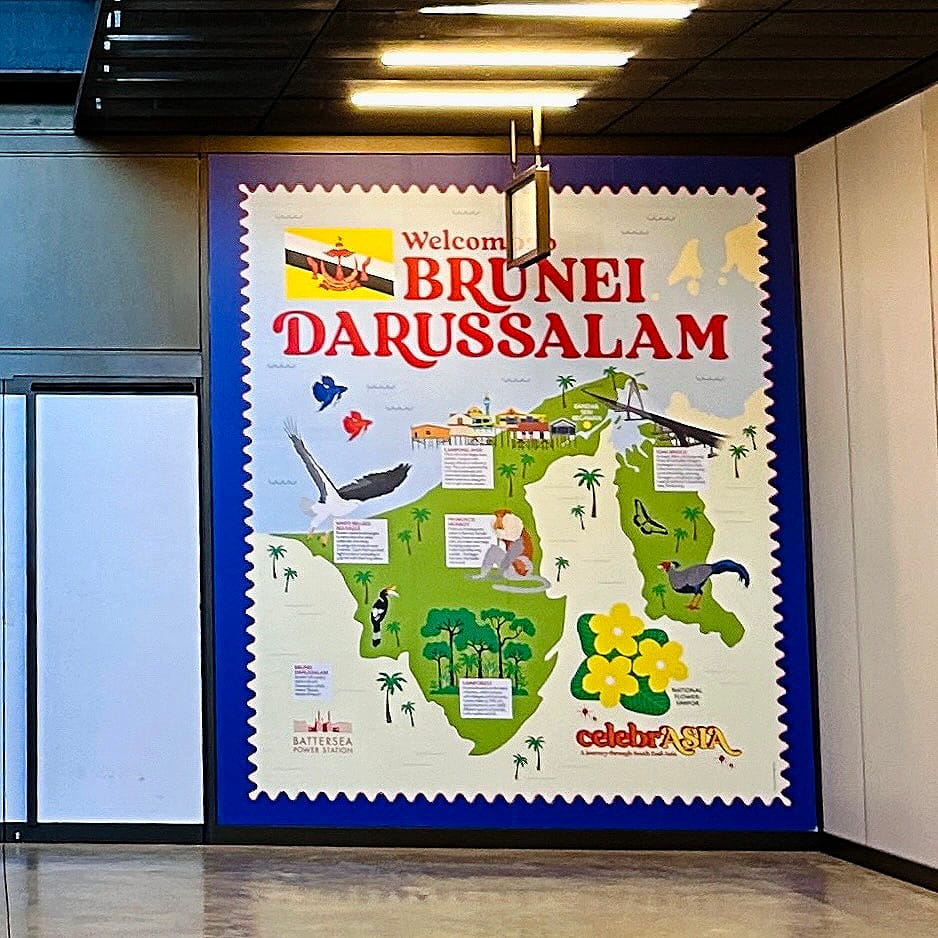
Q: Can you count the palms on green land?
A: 11